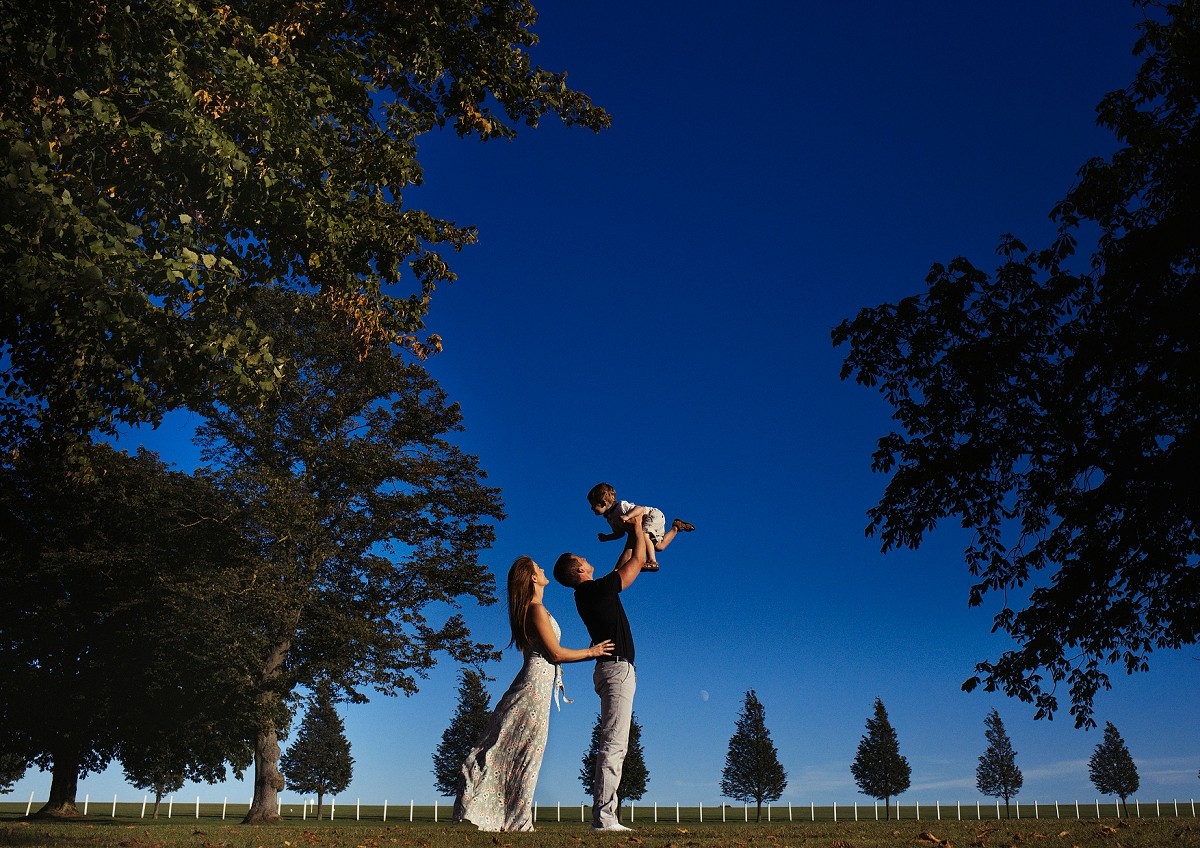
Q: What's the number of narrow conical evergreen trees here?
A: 7